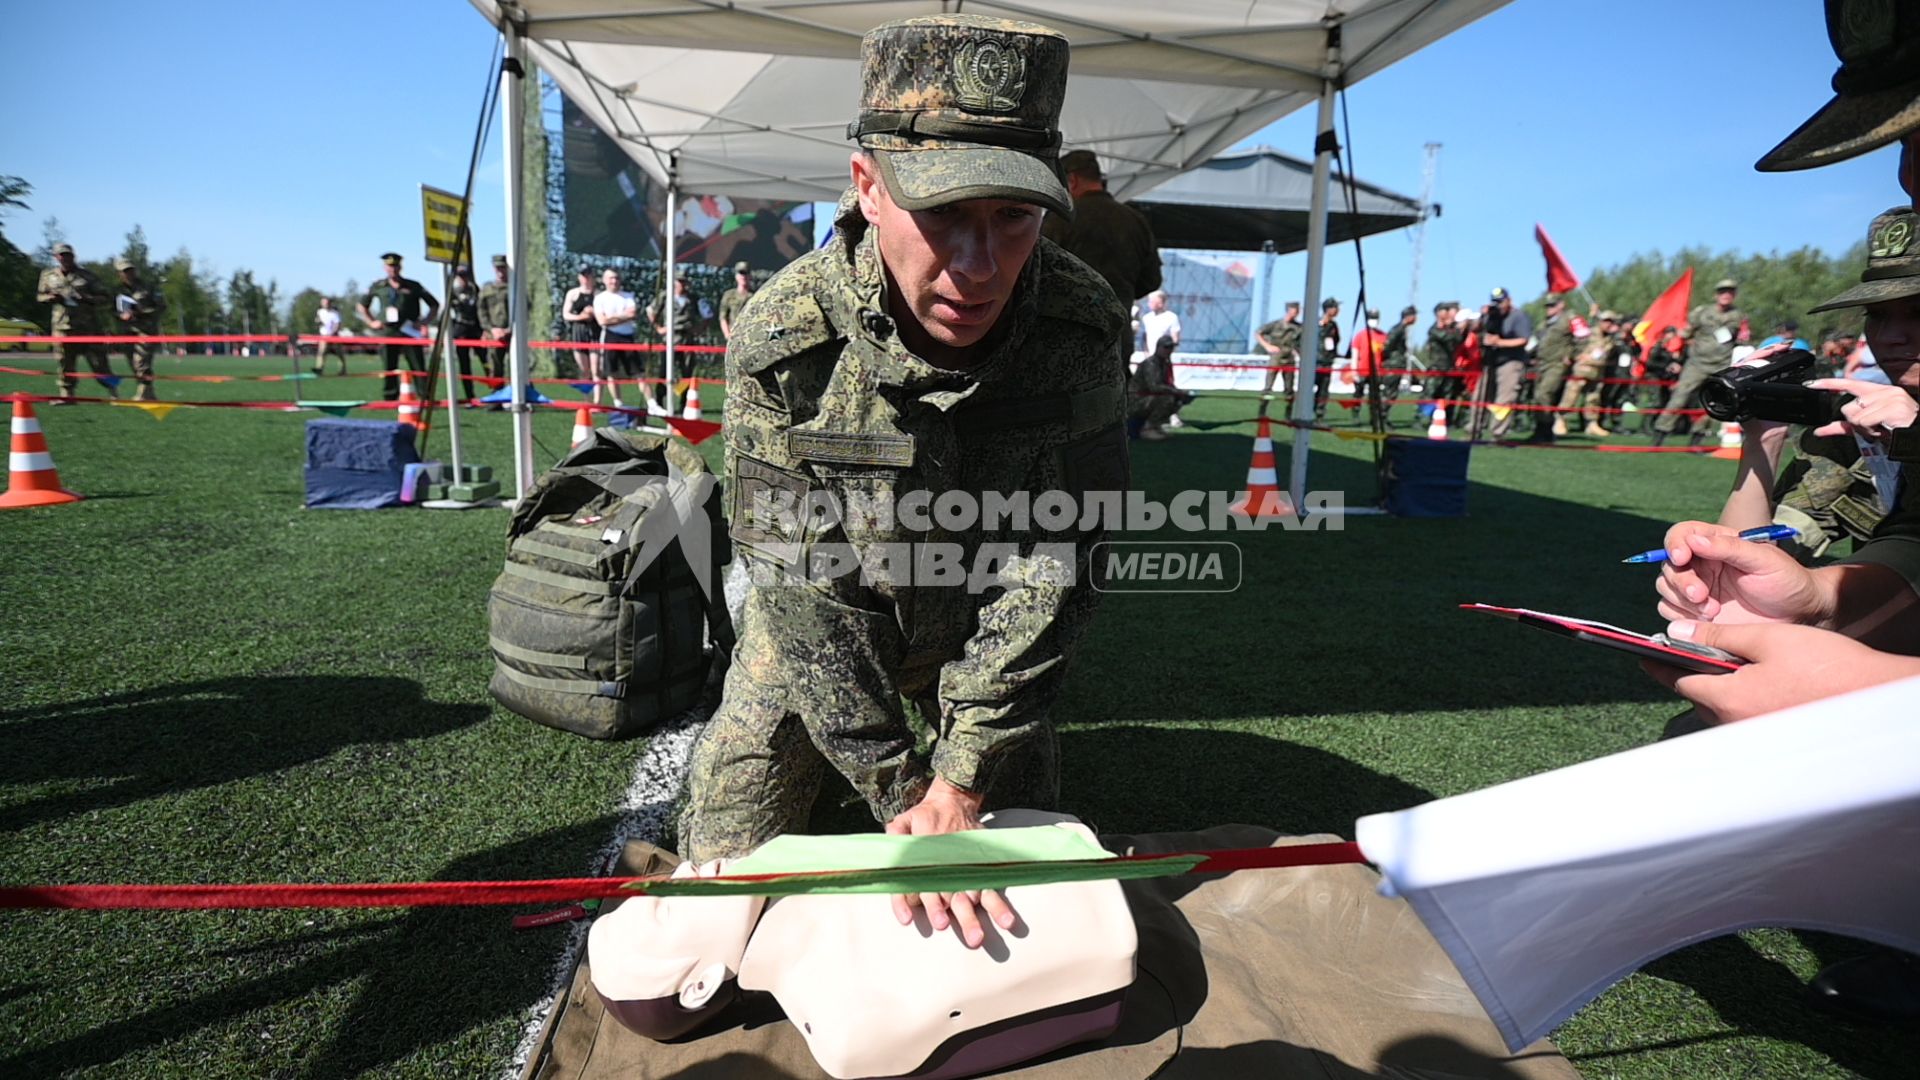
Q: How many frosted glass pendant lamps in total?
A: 0